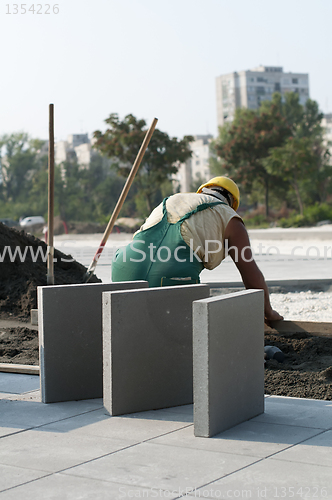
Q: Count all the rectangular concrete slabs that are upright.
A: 3